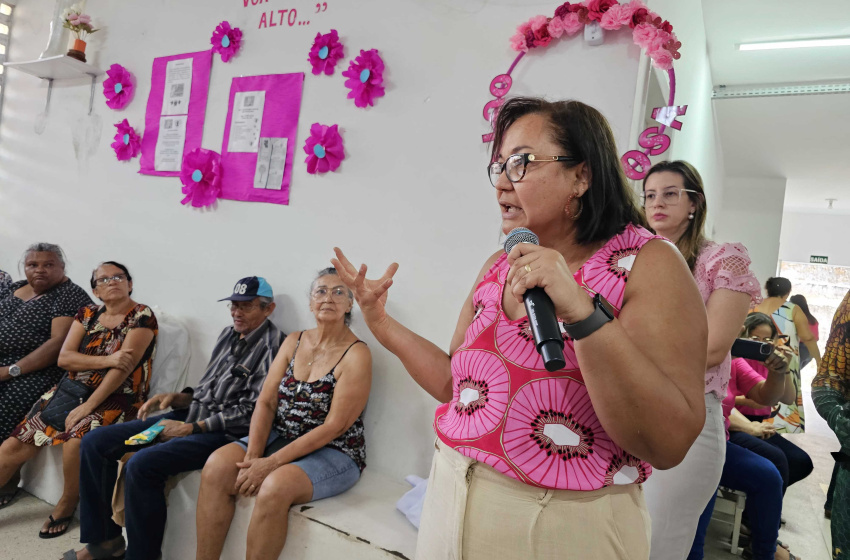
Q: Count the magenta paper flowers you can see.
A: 7